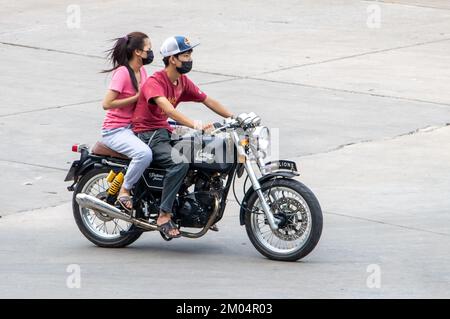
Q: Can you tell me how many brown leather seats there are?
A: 1